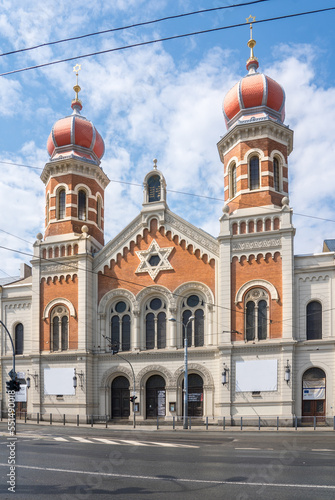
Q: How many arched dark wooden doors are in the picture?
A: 3